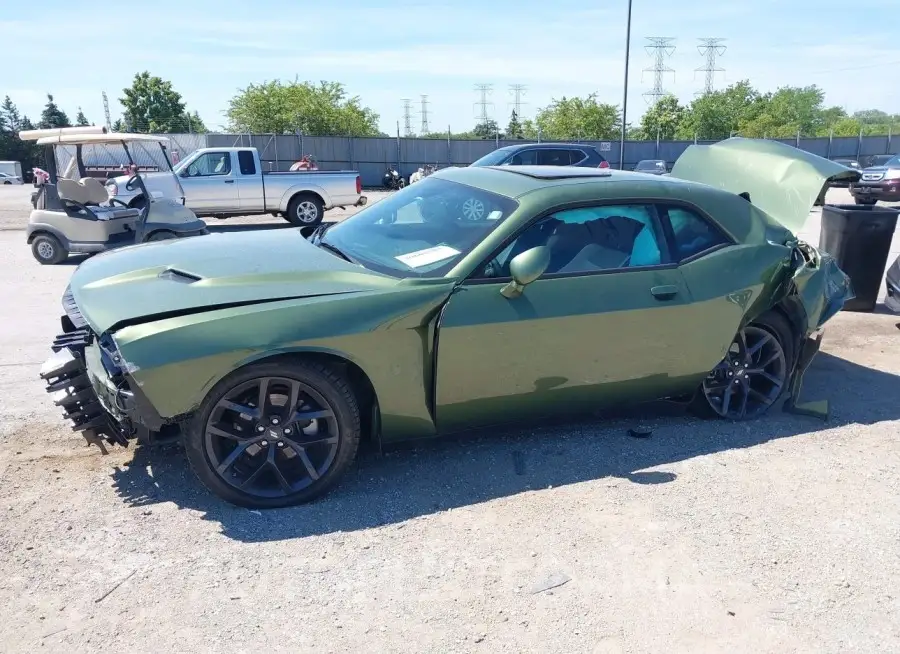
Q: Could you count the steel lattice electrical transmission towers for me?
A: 6